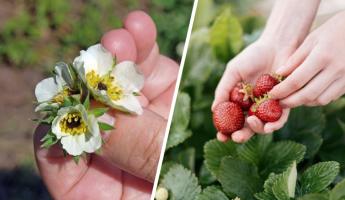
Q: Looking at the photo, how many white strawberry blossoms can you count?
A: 3